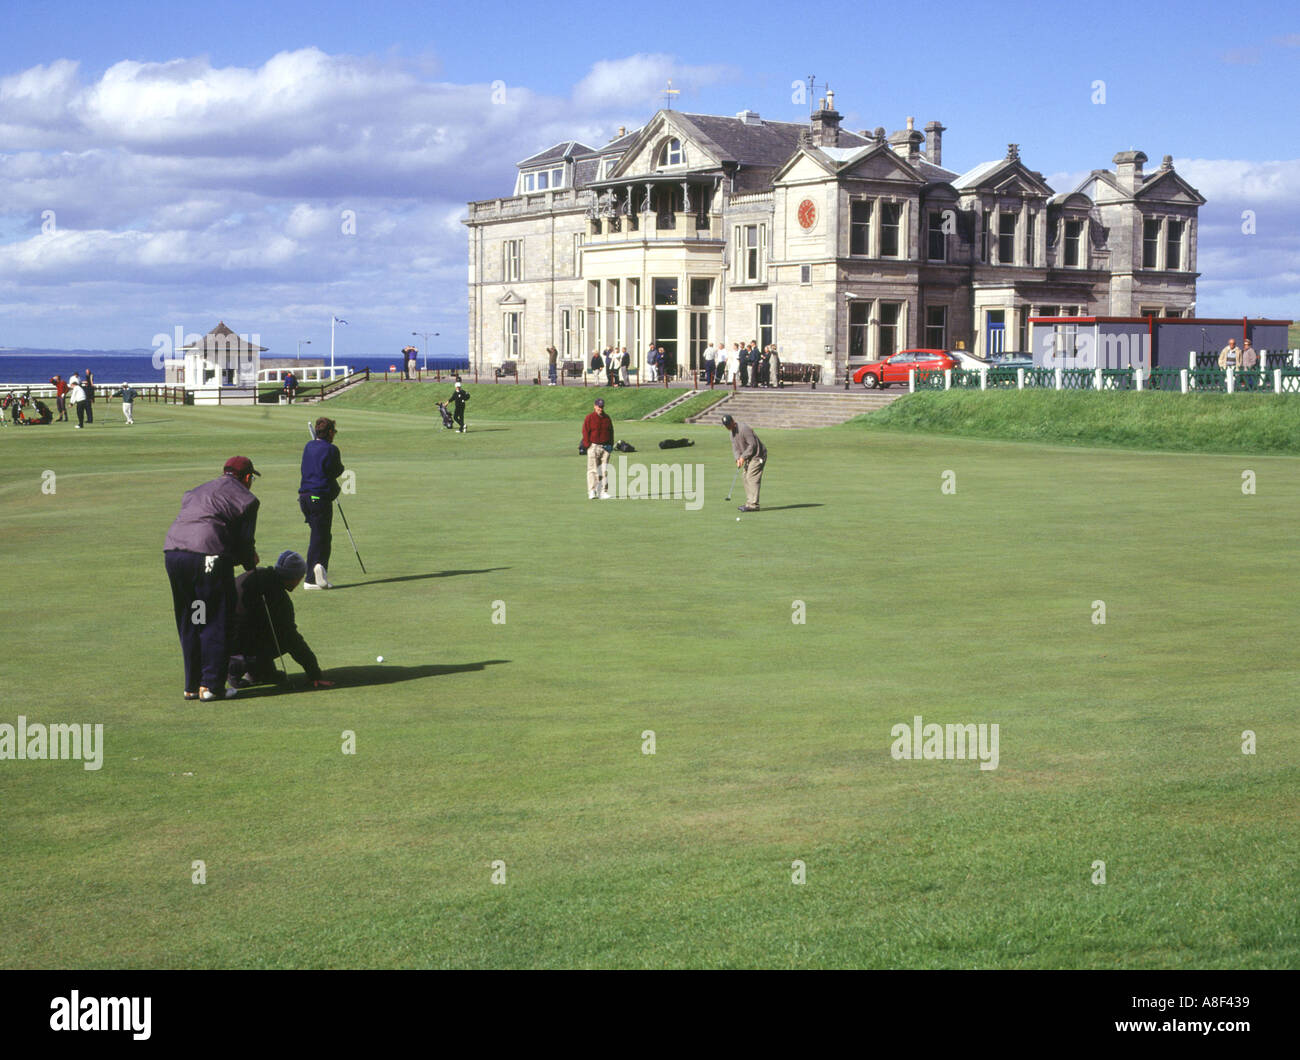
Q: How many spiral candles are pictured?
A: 0